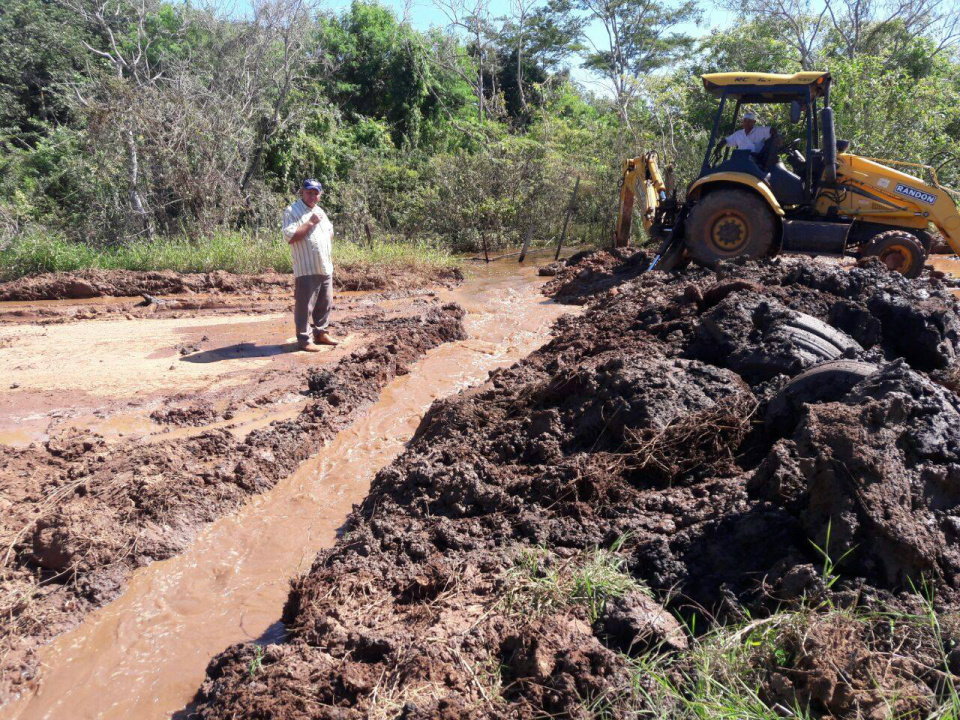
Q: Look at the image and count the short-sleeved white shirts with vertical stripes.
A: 1